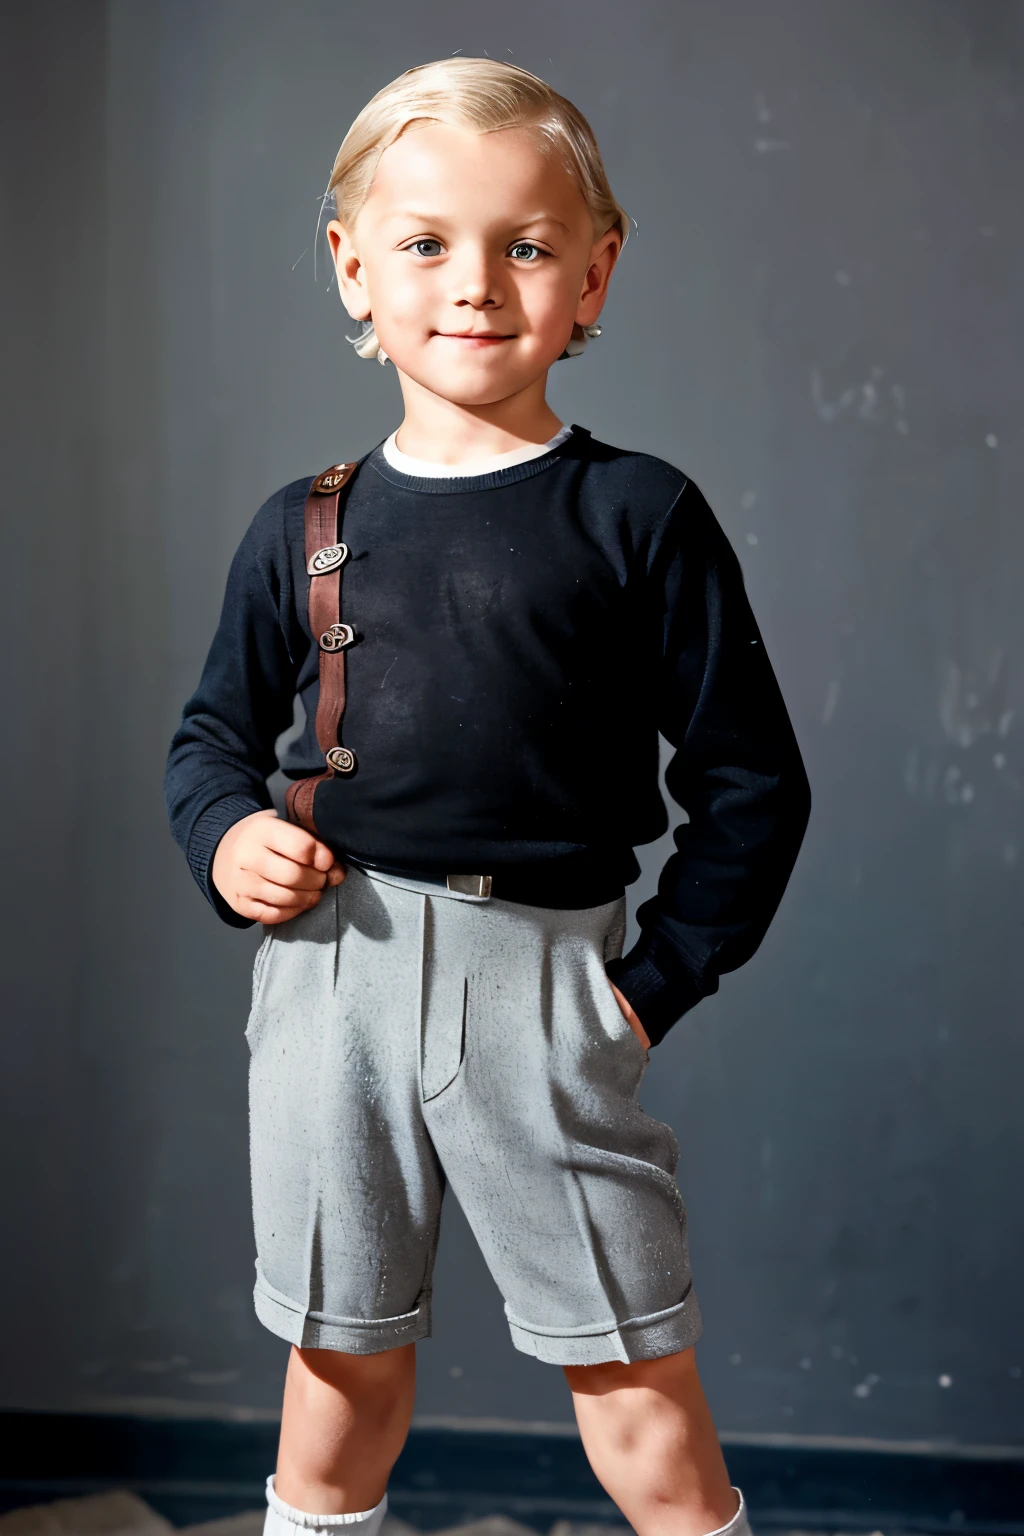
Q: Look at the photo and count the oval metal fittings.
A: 4